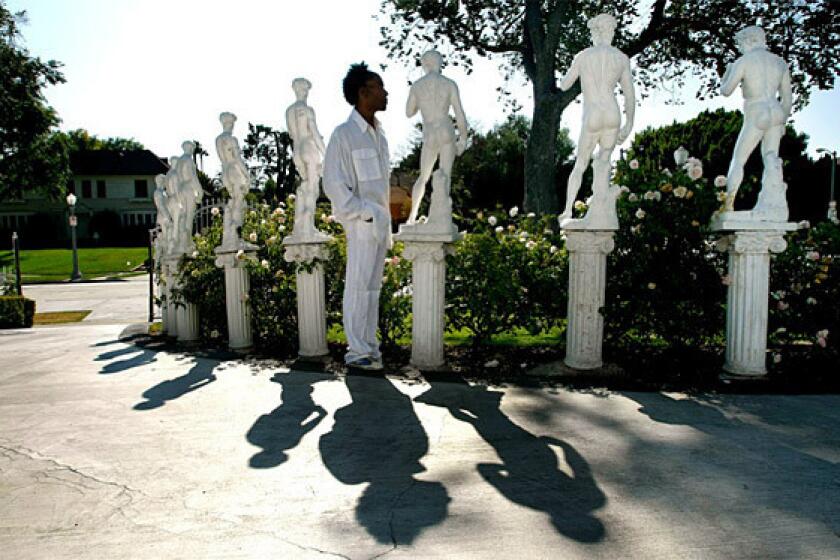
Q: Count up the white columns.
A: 8